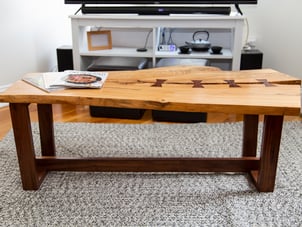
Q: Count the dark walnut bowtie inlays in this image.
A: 4